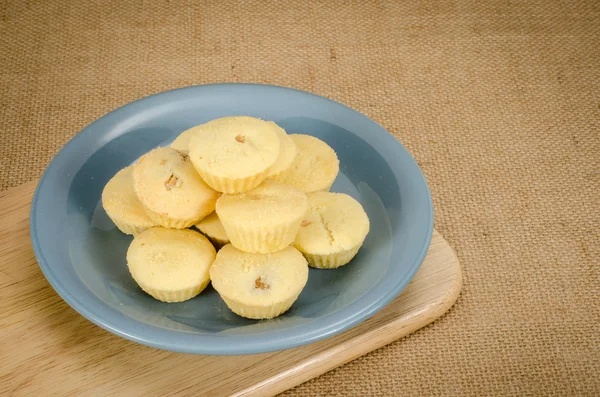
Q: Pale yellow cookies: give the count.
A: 11